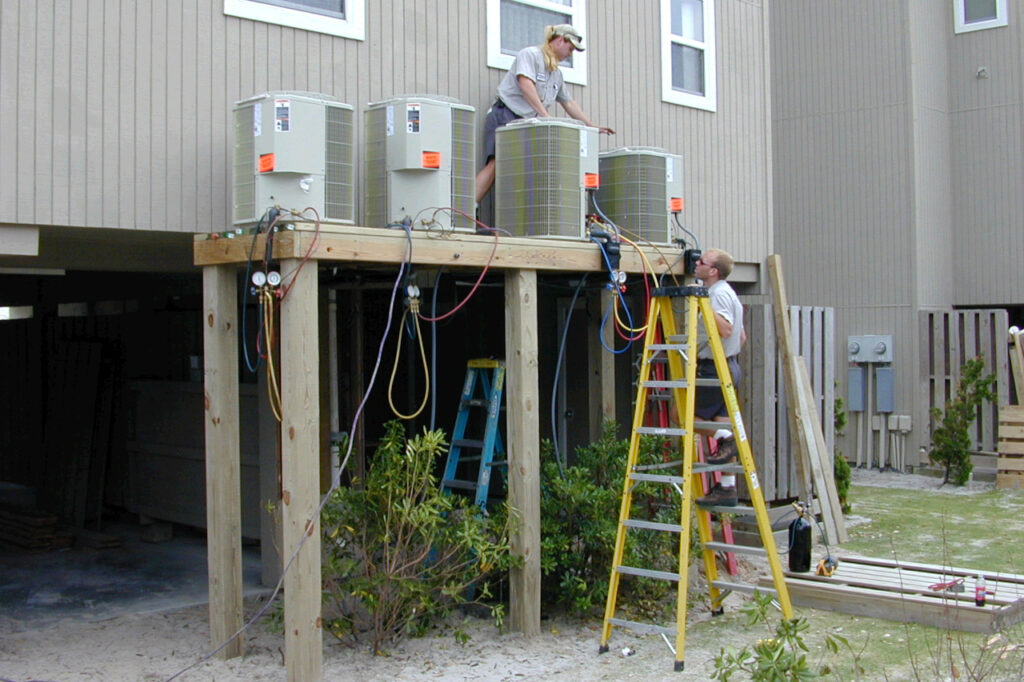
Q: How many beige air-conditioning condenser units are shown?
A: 4